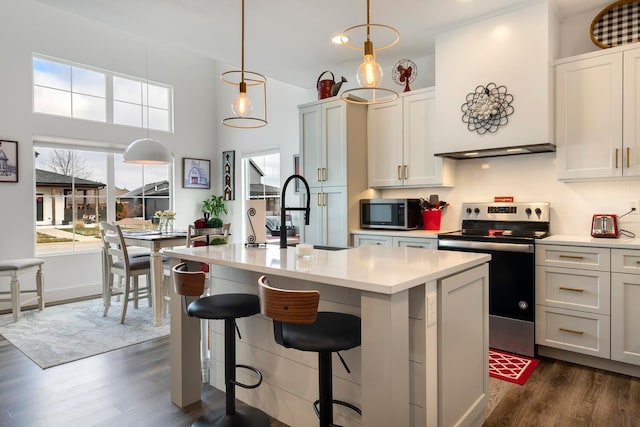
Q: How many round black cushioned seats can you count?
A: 2